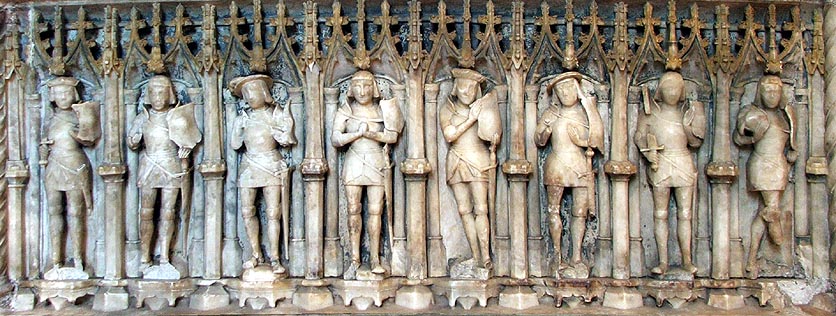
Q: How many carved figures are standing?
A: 8